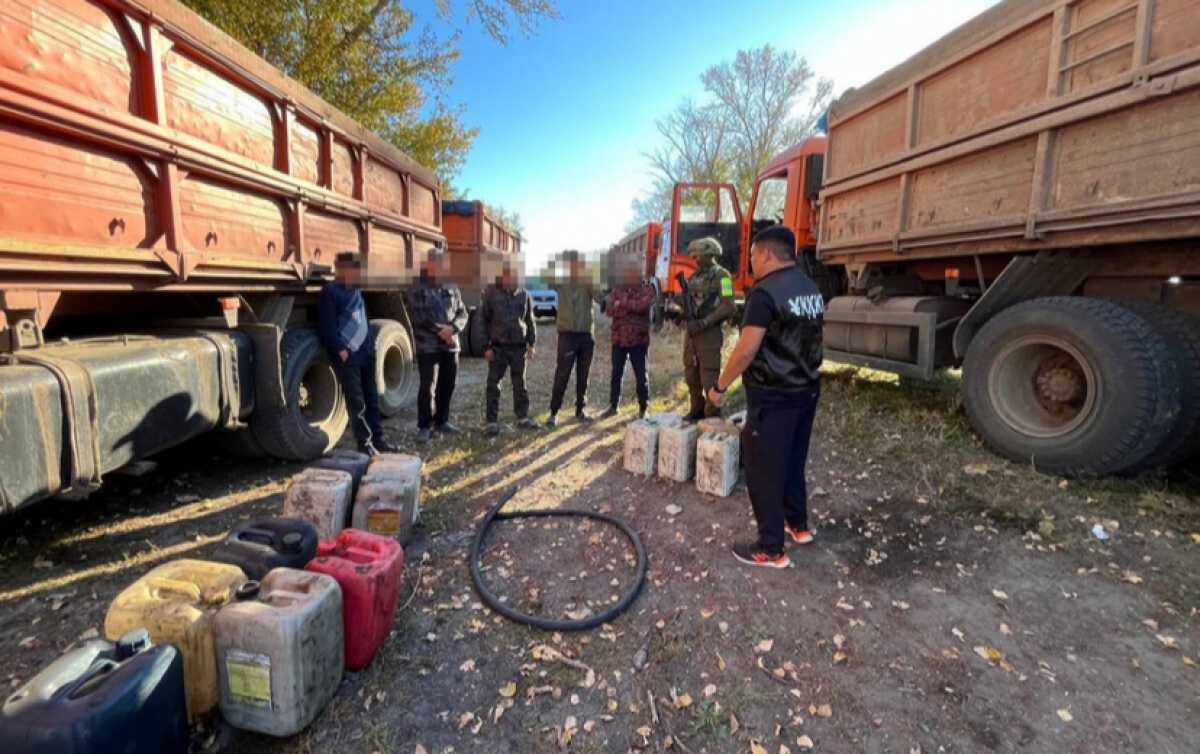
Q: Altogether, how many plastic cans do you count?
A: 15